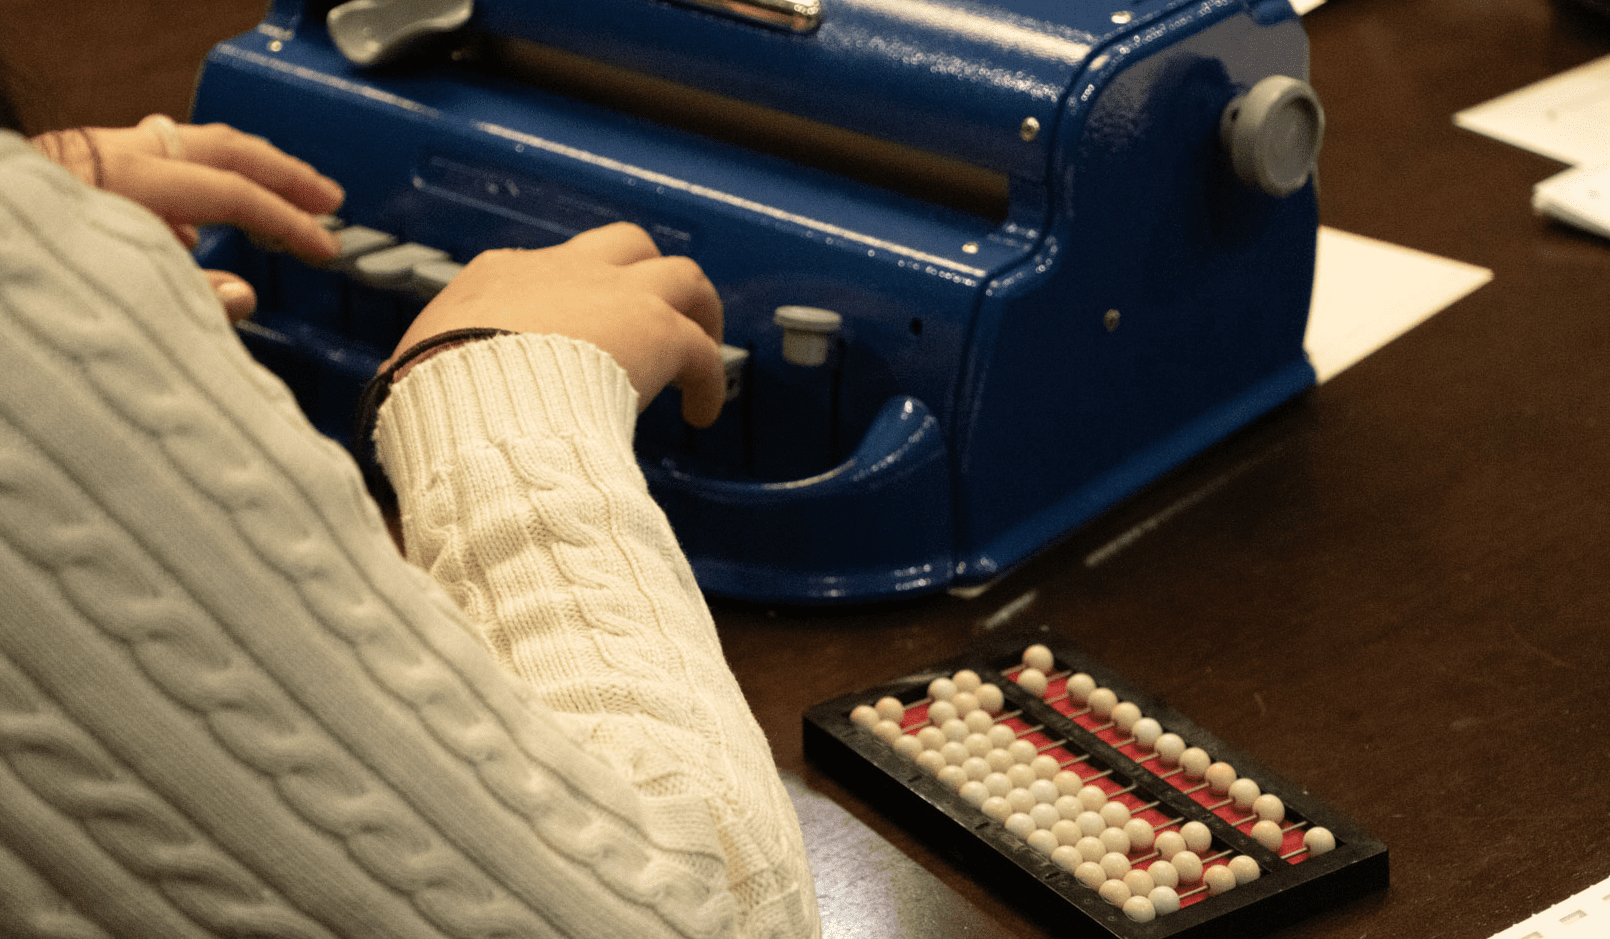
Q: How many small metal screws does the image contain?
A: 5